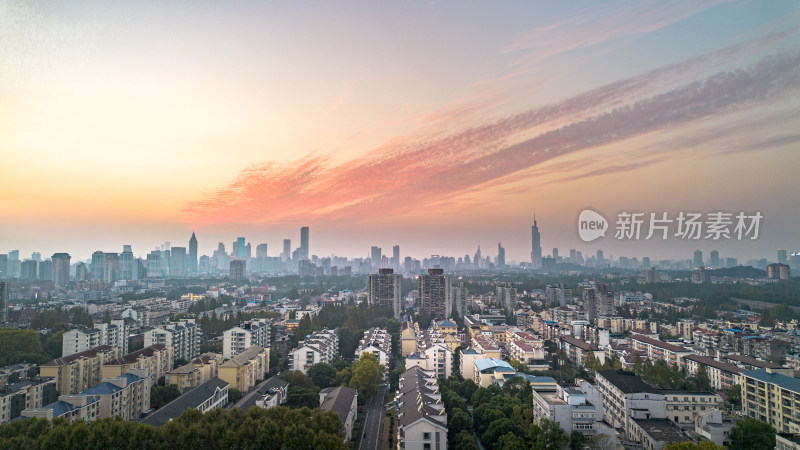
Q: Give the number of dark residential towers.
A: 2